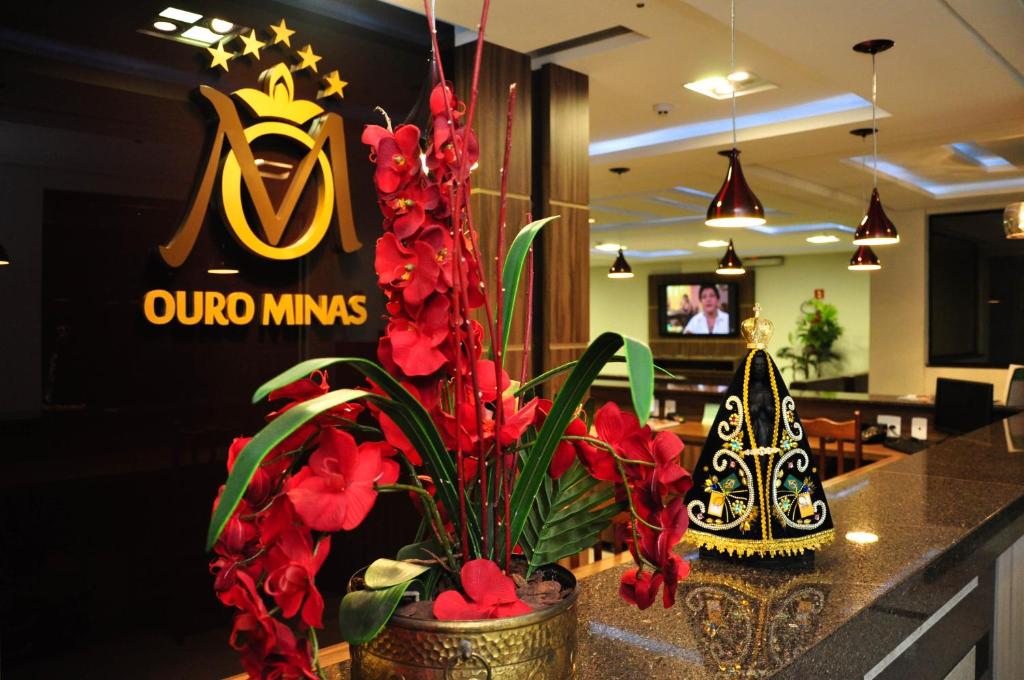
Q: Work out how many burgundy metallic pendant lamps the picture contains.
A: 5